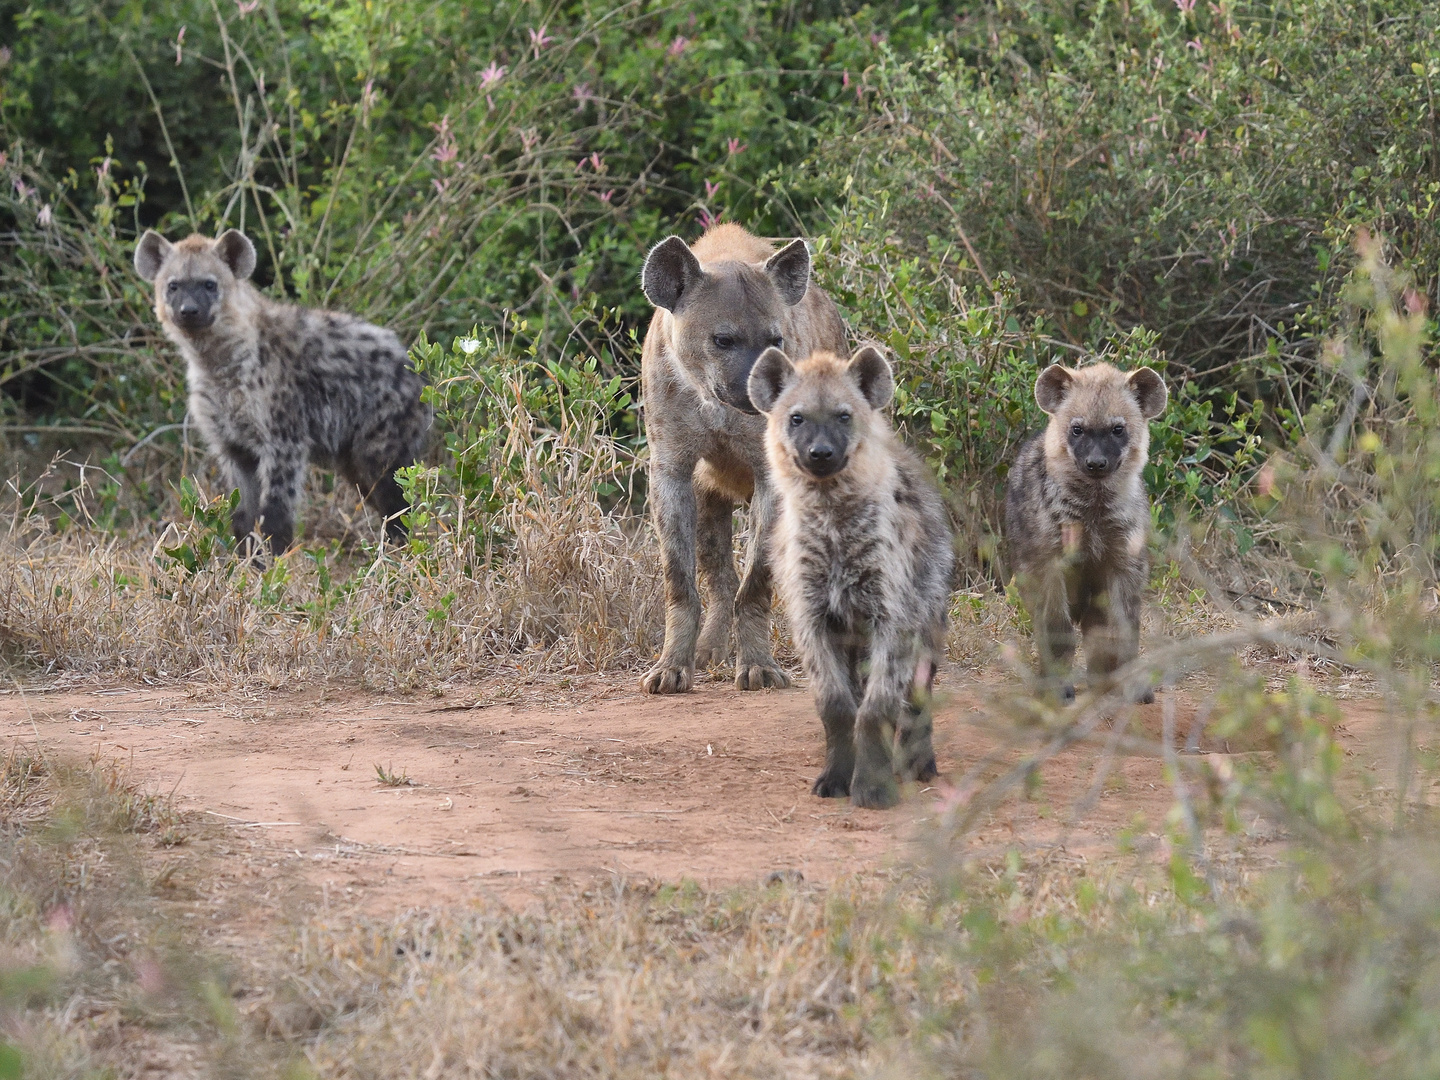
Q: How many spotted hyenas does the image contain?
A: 4